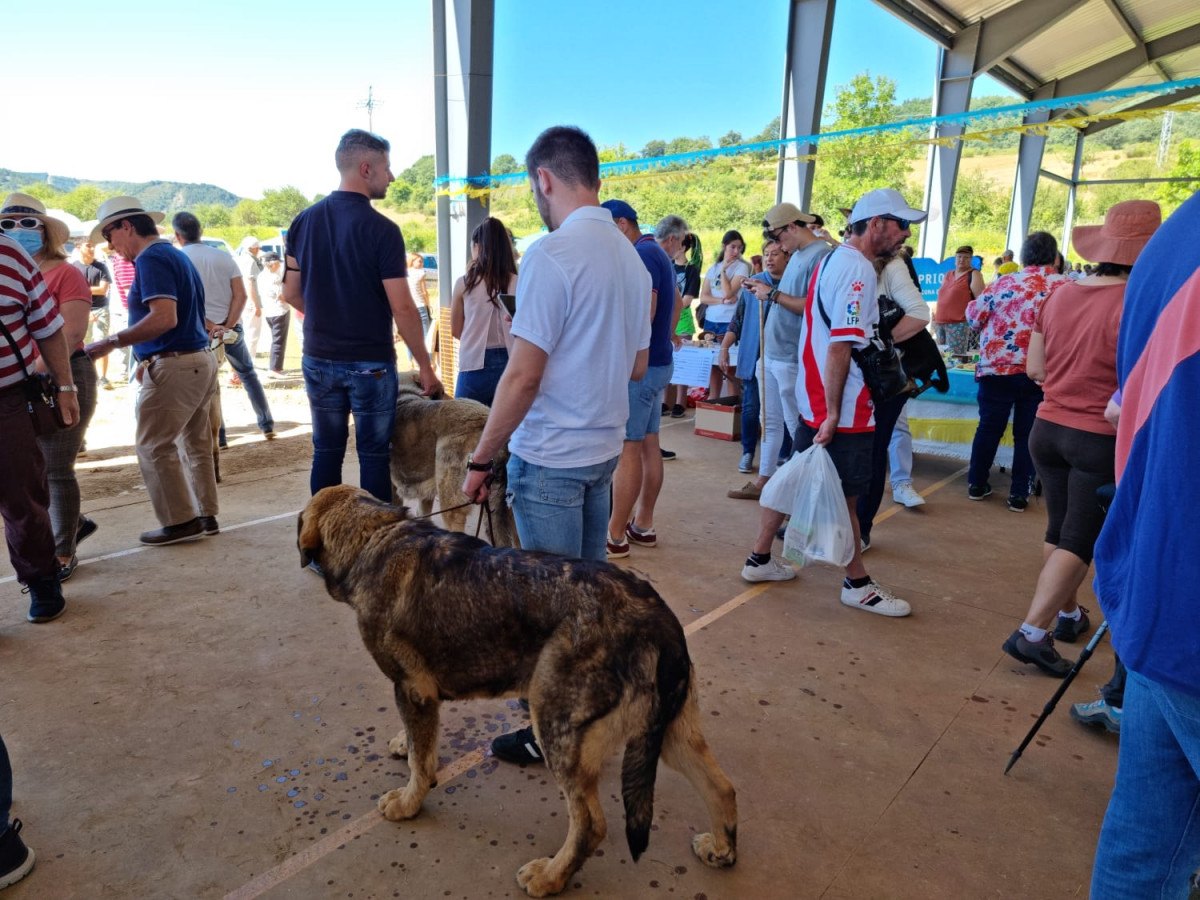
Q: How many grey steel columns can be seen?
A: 5